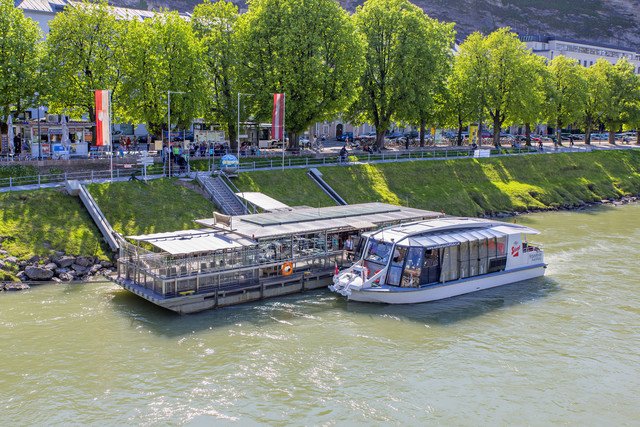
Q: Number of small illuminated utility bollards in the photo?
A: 0